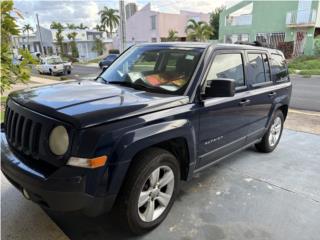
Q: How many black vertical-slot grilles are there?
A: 1